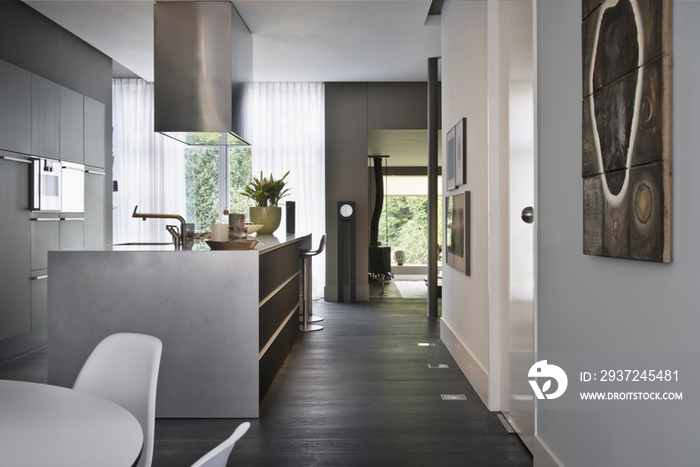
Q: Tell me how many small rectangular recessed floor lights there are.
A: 3